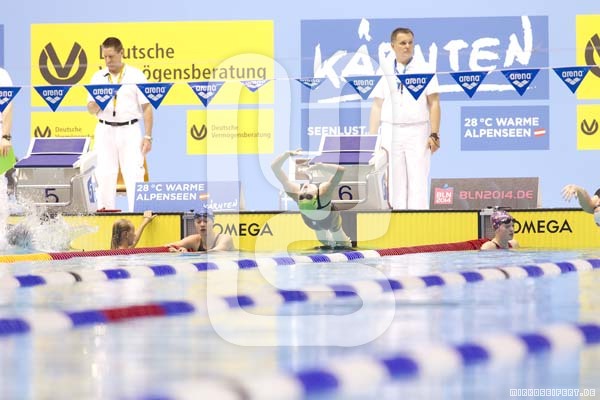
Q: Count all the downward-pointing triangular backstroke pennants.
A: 12